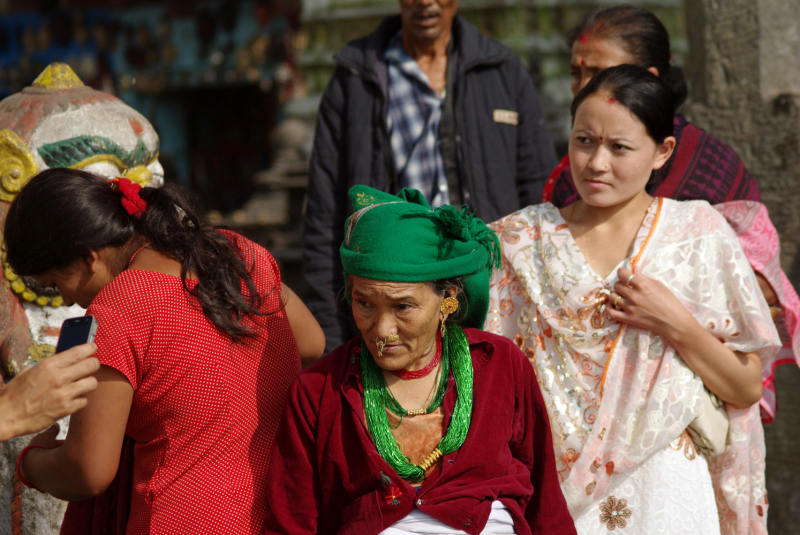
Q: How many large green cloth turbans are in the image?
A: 1